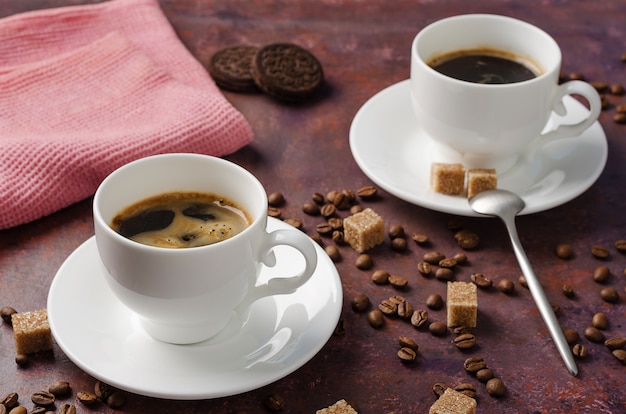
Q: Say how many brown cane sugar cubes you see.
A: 7